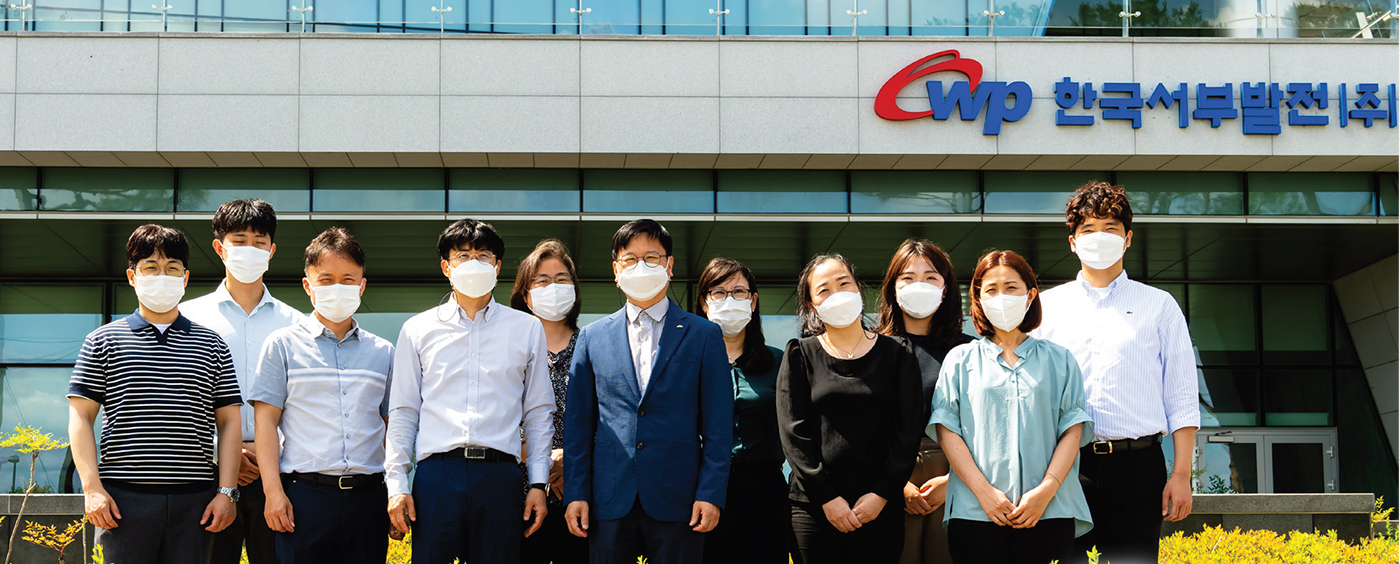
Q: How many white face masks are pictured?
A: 11